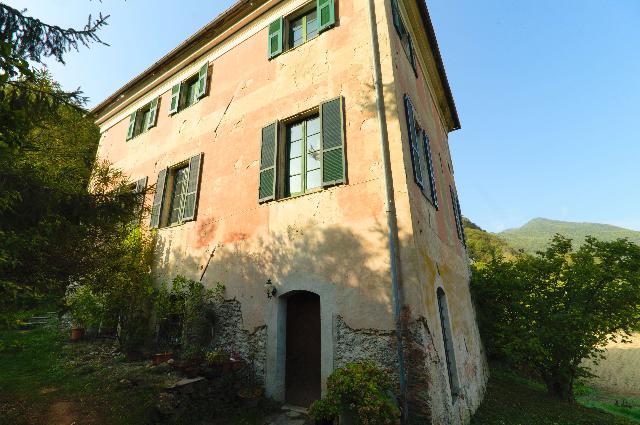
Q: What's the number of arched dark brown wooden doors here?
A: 1